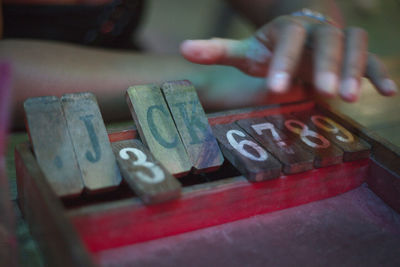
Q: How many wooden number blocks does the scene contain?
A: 5